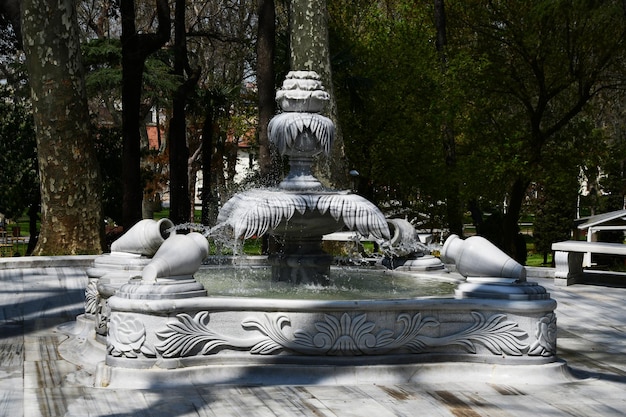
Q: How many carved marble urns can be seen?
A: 4